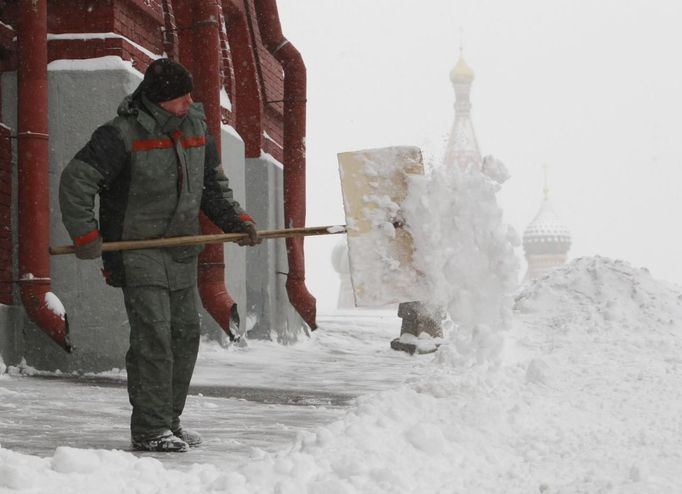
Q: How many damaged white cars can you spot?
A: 0